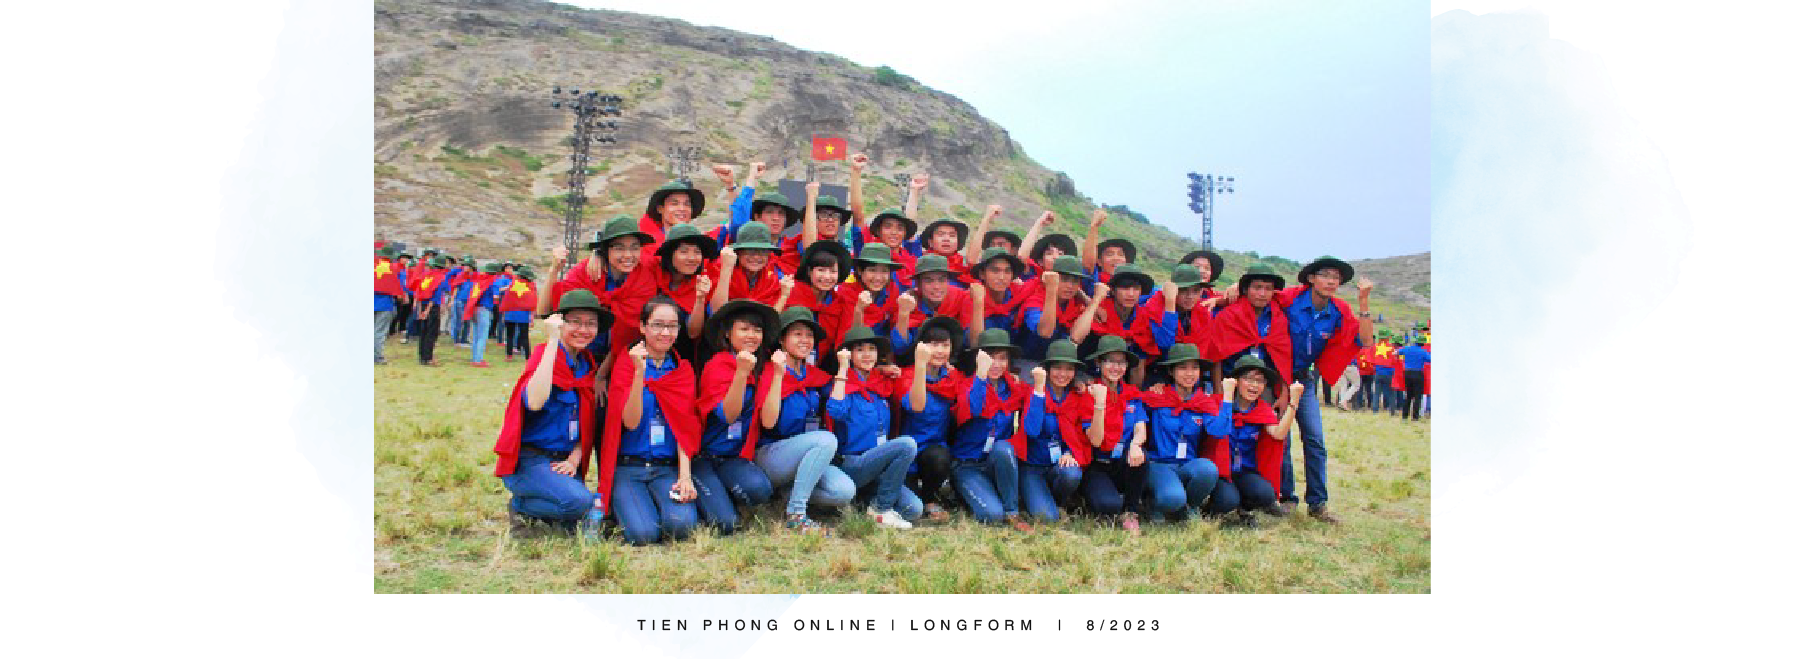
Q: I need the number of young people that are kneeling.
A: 11